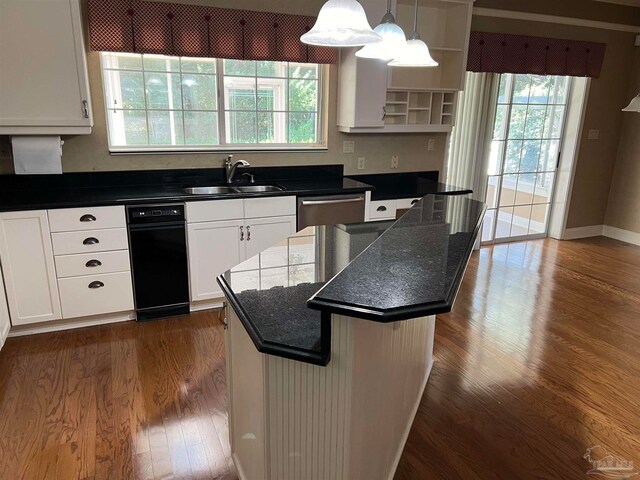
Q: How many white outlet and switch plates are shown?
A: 5